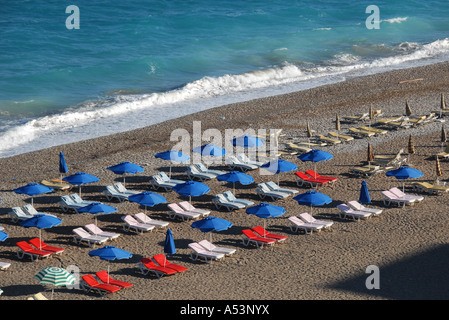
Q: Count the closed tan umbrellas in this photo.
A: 9